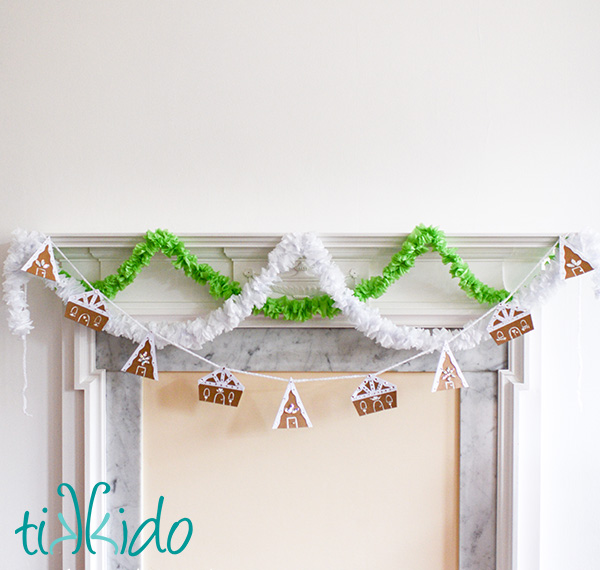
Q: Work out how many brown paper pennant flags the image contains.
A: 9